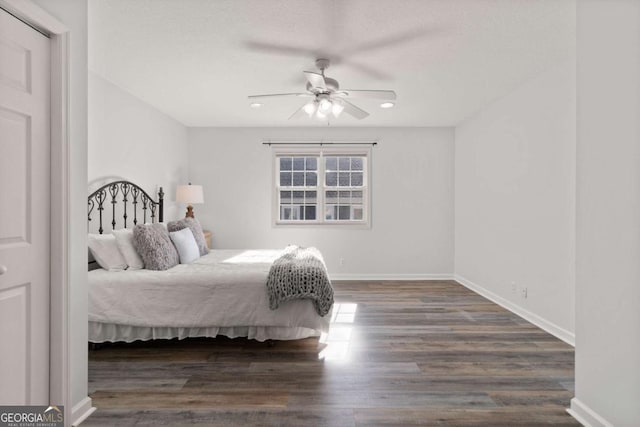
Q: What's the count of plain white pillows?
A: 3